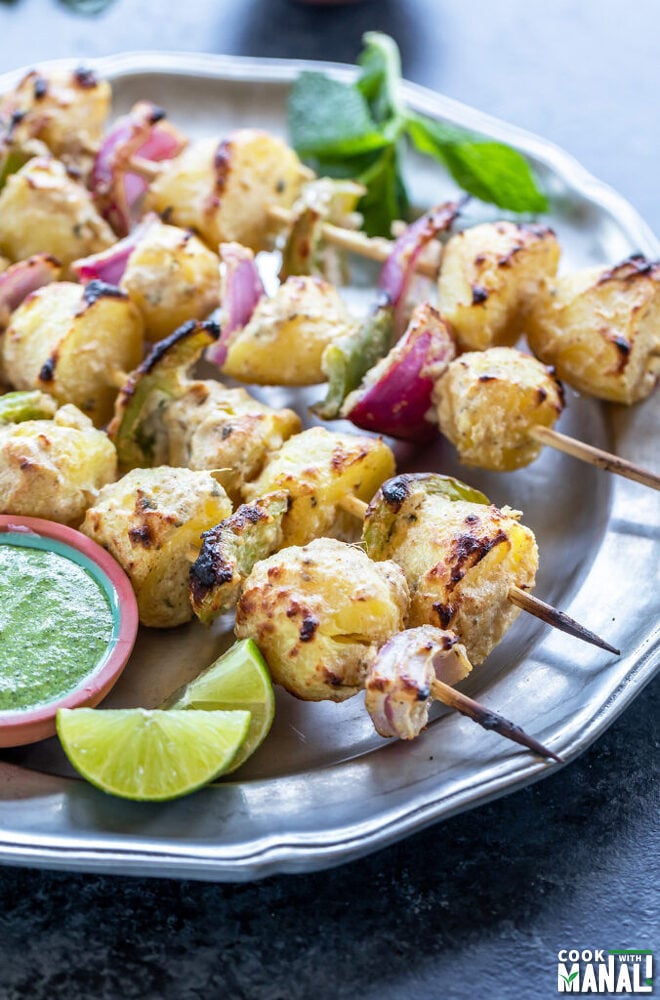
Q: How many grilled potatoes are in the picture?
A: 15